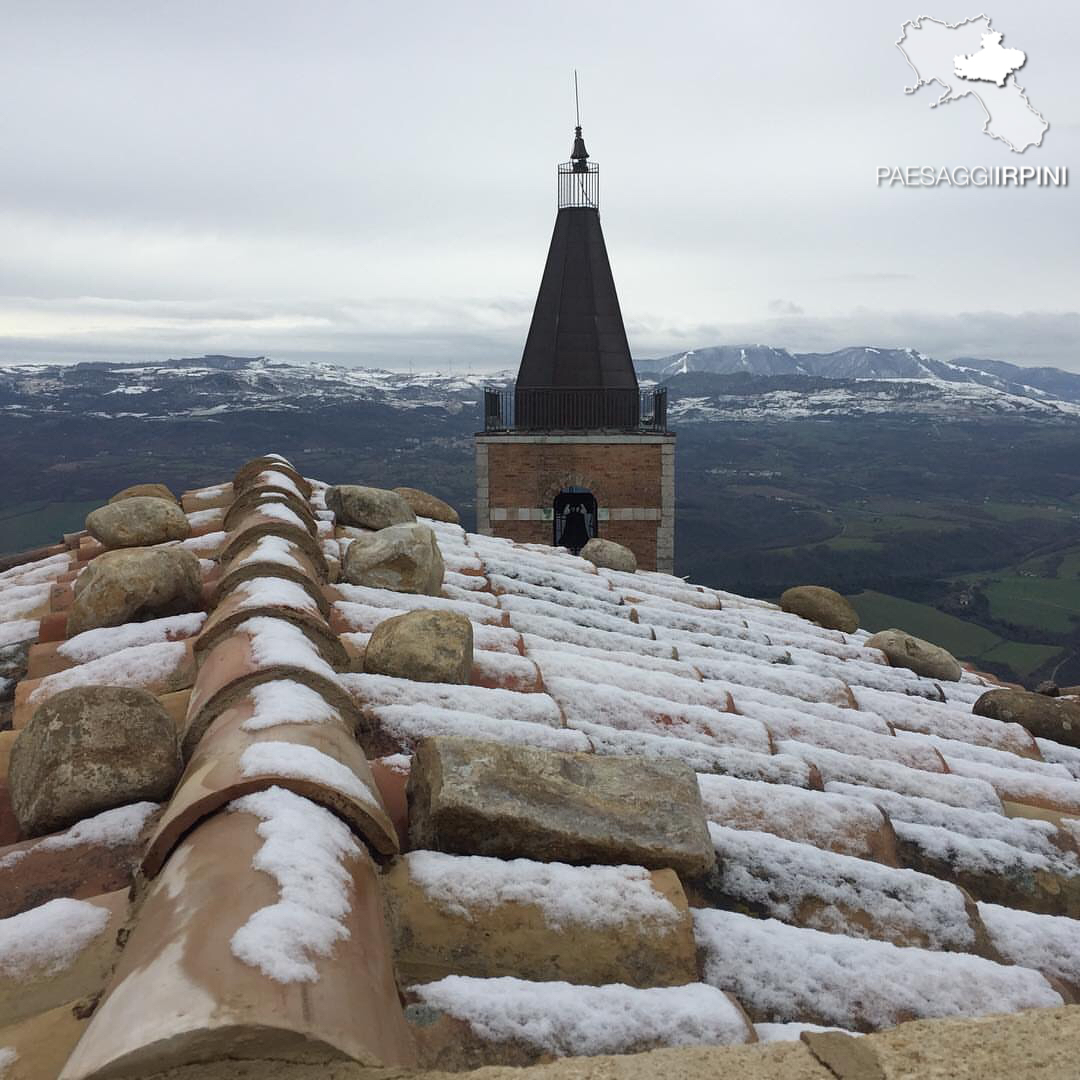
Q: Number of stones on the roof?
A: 13